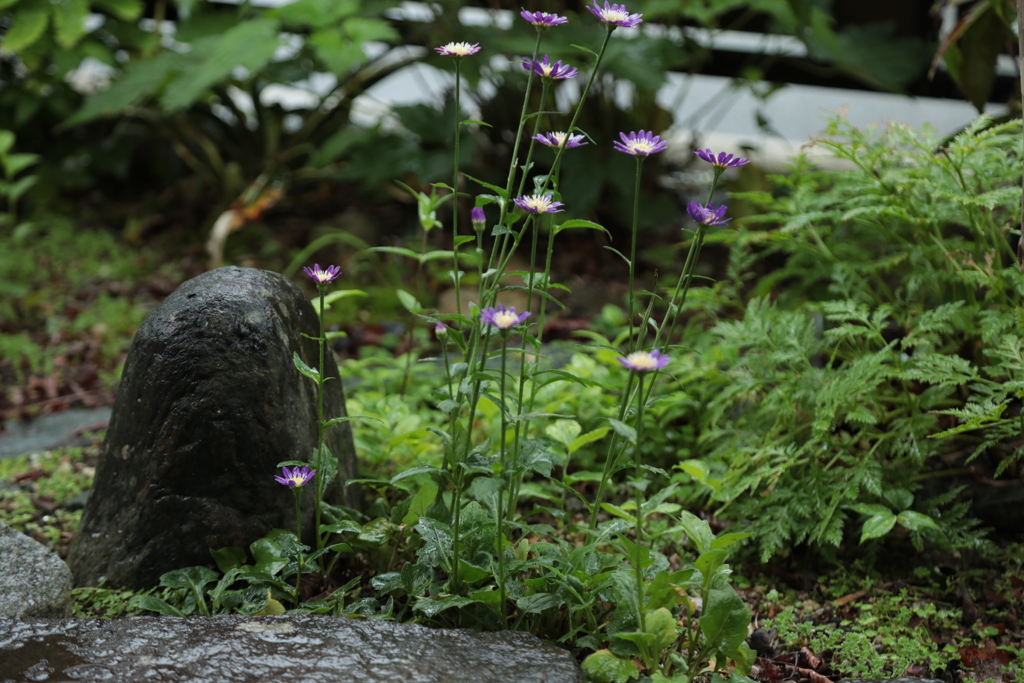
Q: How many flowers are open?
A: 13